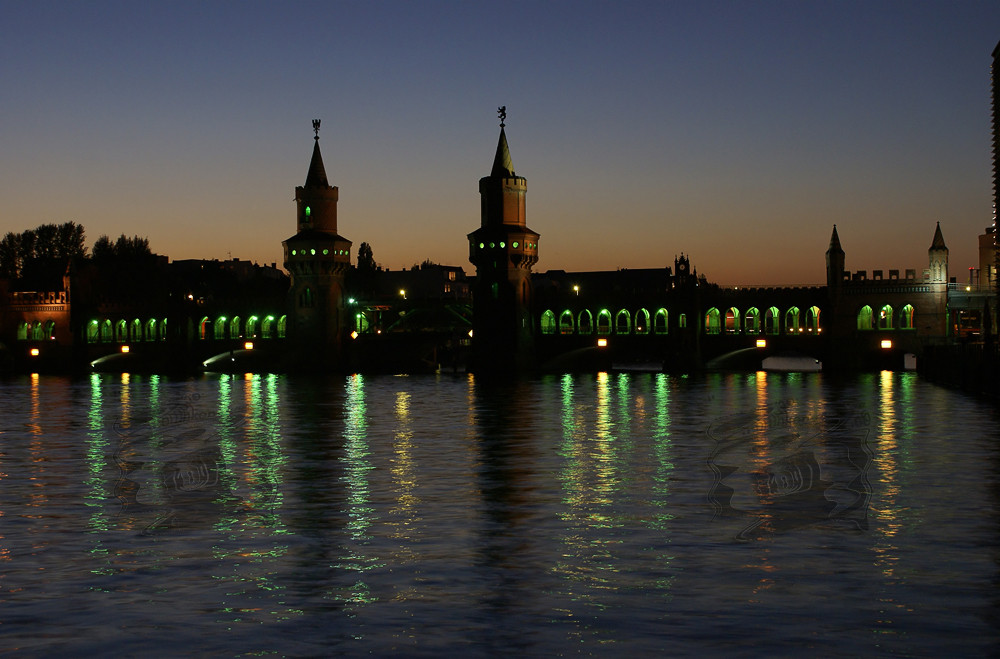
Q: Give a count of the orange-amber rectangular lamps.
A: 6